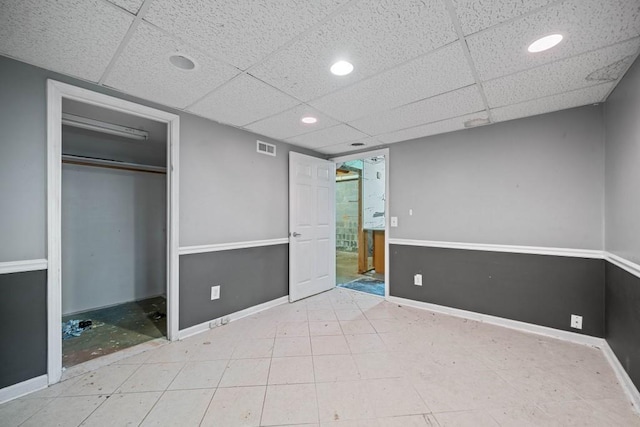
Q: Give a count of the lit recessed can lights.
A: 3